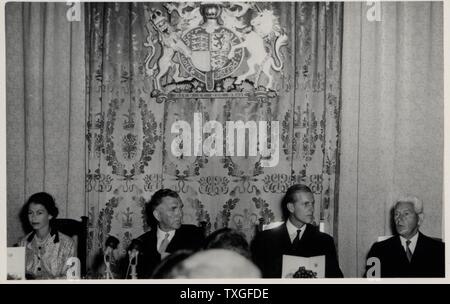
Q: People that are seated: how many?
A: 4